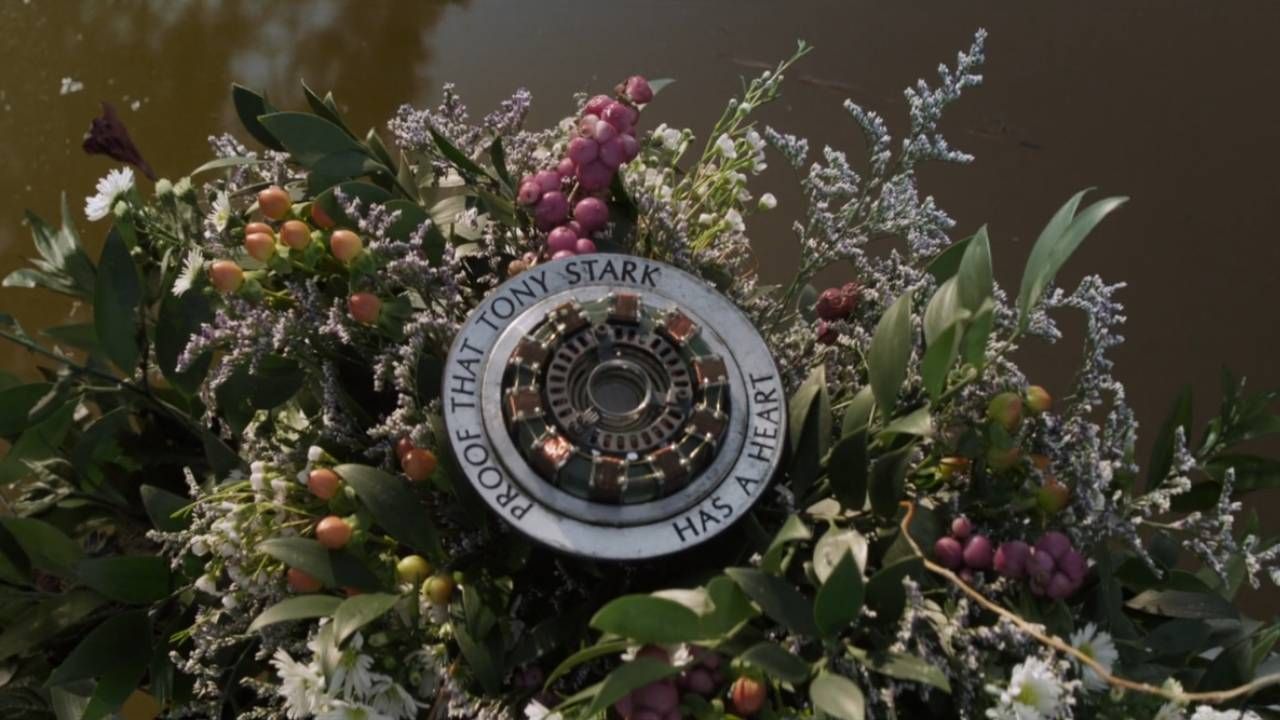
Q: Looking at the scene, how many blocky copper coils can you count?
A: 10